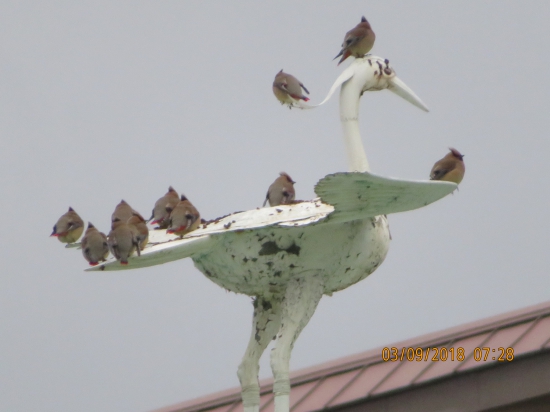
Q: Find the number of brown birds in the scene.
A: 11